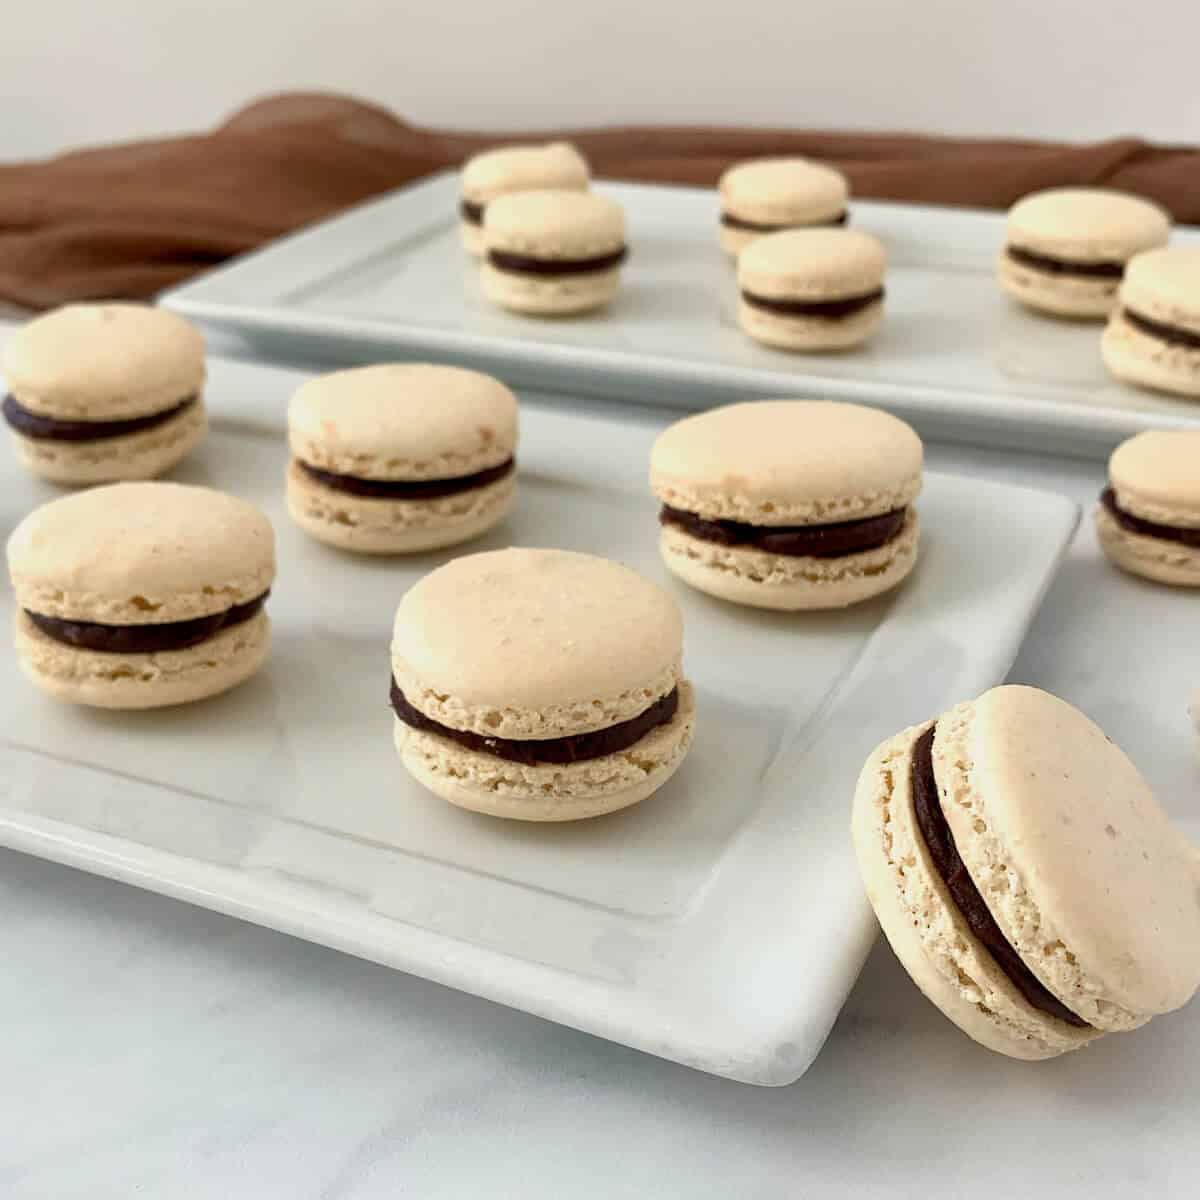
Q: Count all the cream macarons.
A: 13